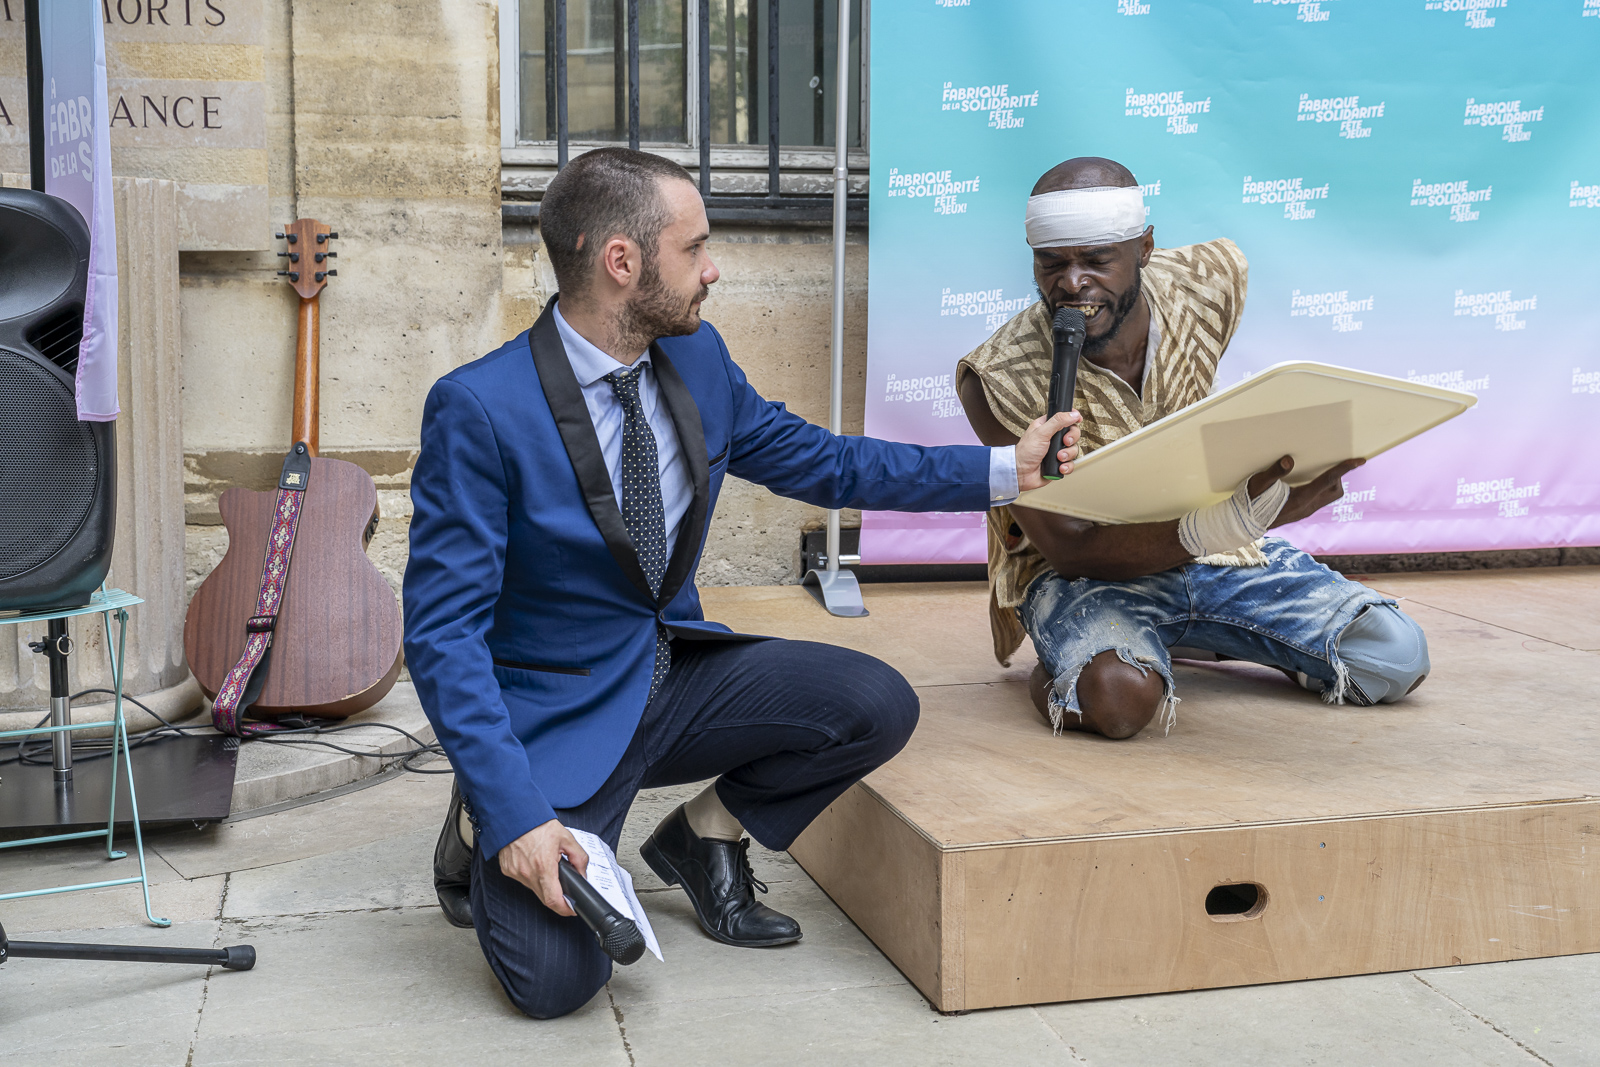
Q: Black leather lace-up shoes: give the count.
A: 2